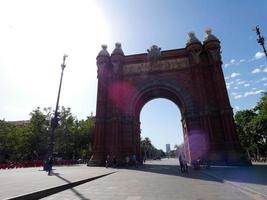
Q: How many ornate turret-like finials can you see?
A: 4